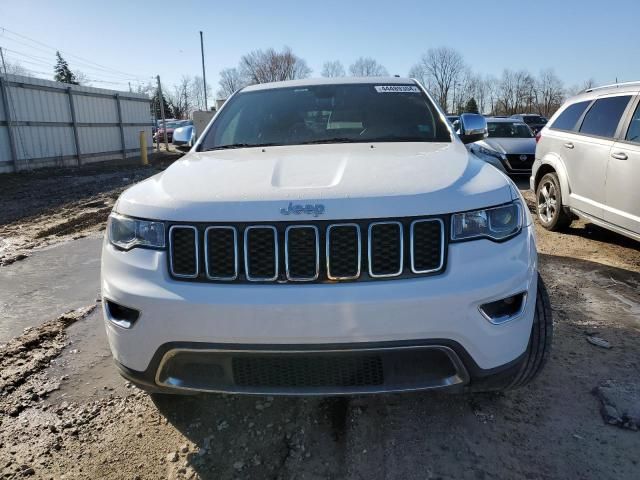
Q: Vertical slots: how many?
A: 7